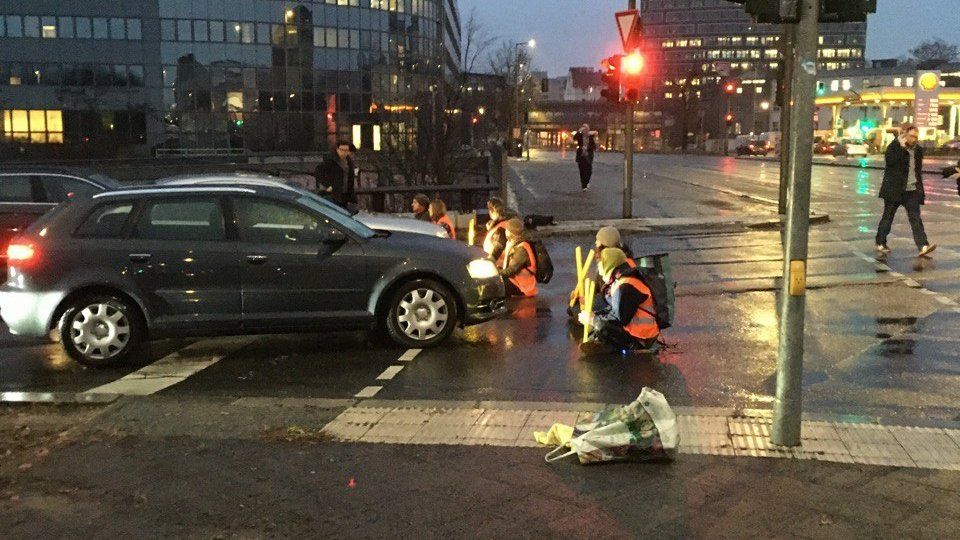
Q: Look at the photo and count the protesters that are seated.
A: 6